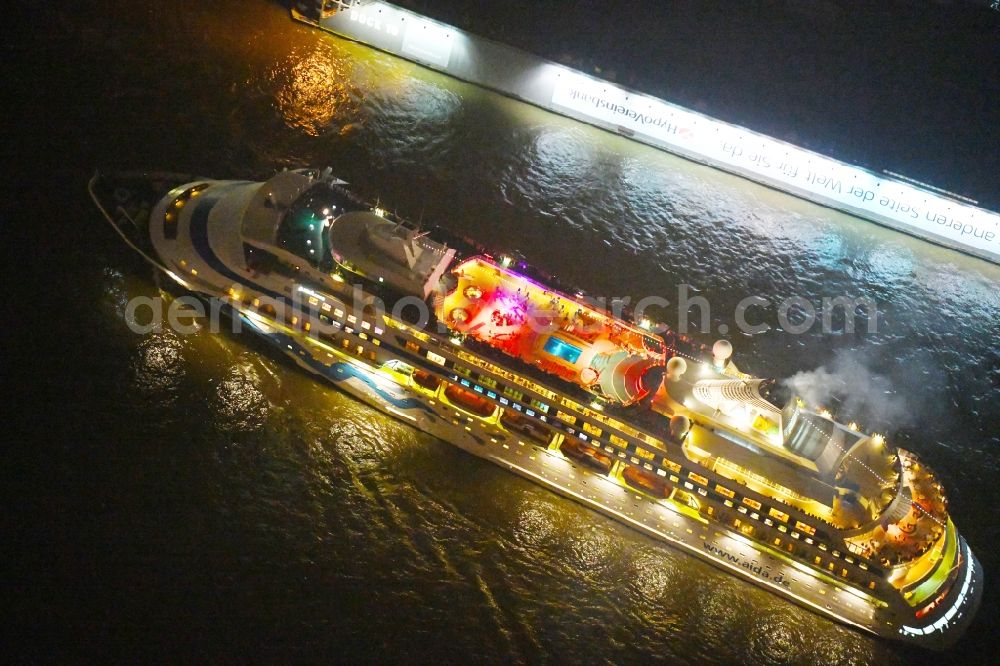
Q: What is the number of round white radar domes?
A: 3